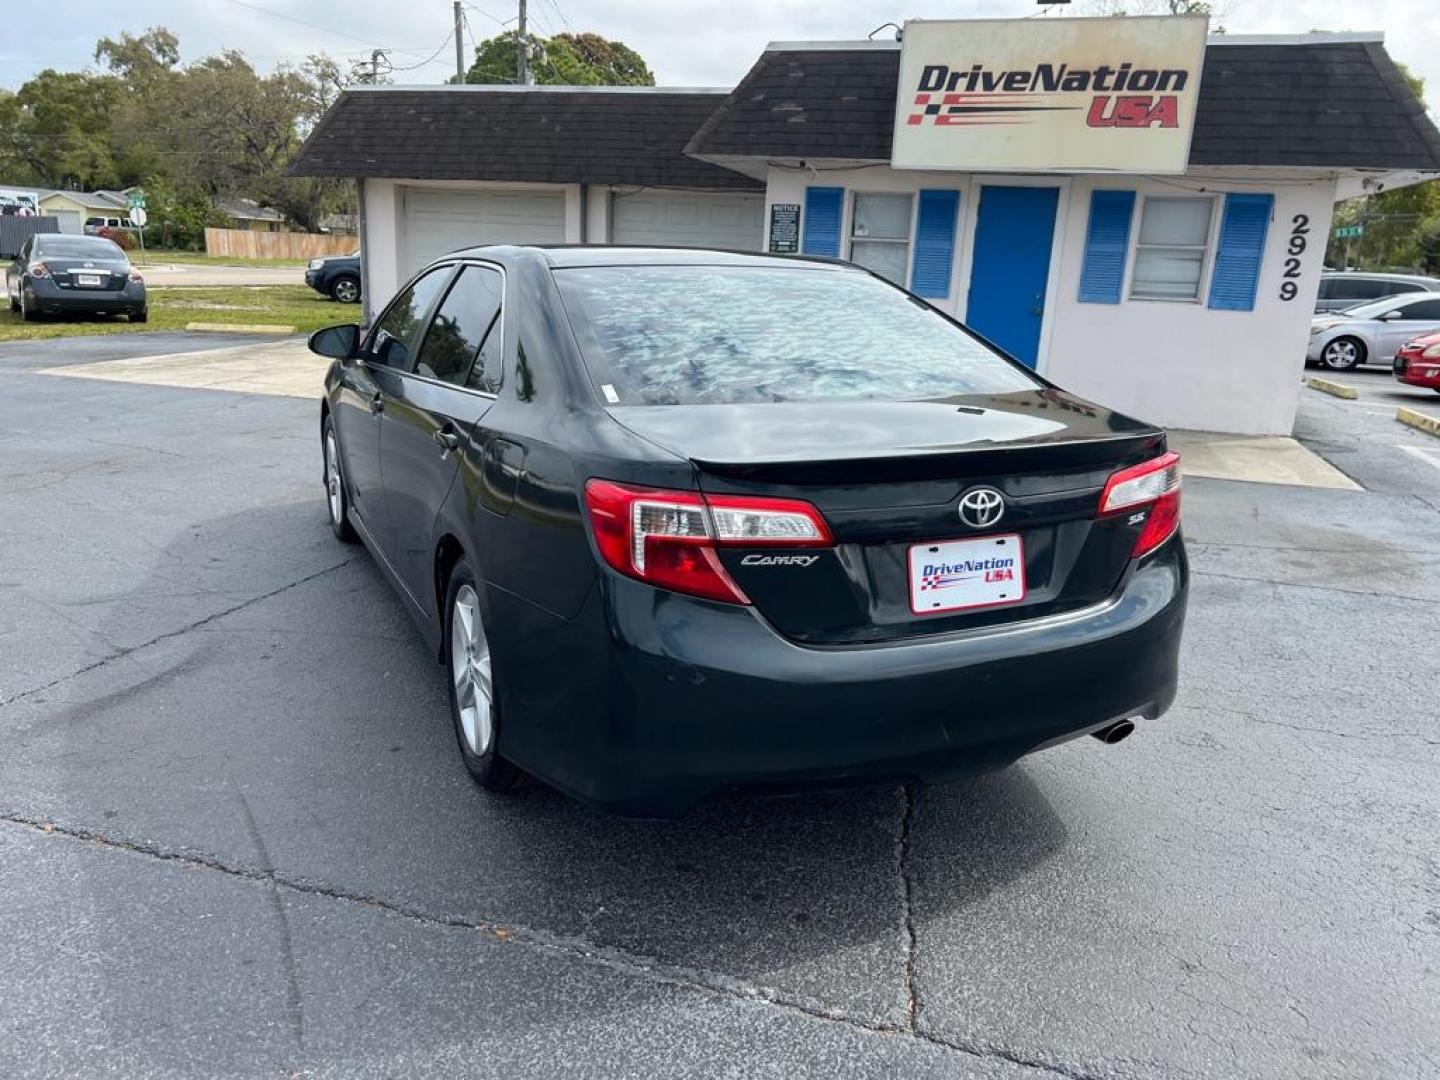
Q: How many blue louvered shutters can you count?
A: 4